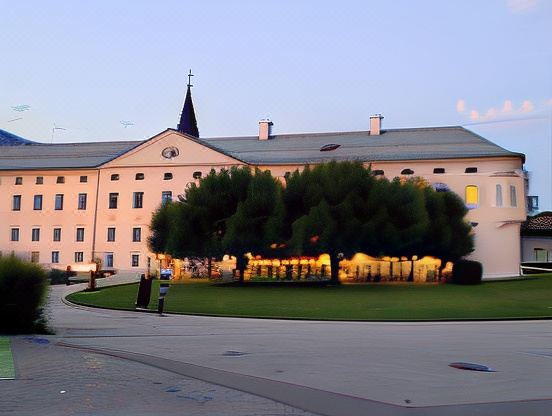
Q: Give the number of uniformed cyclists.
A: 0